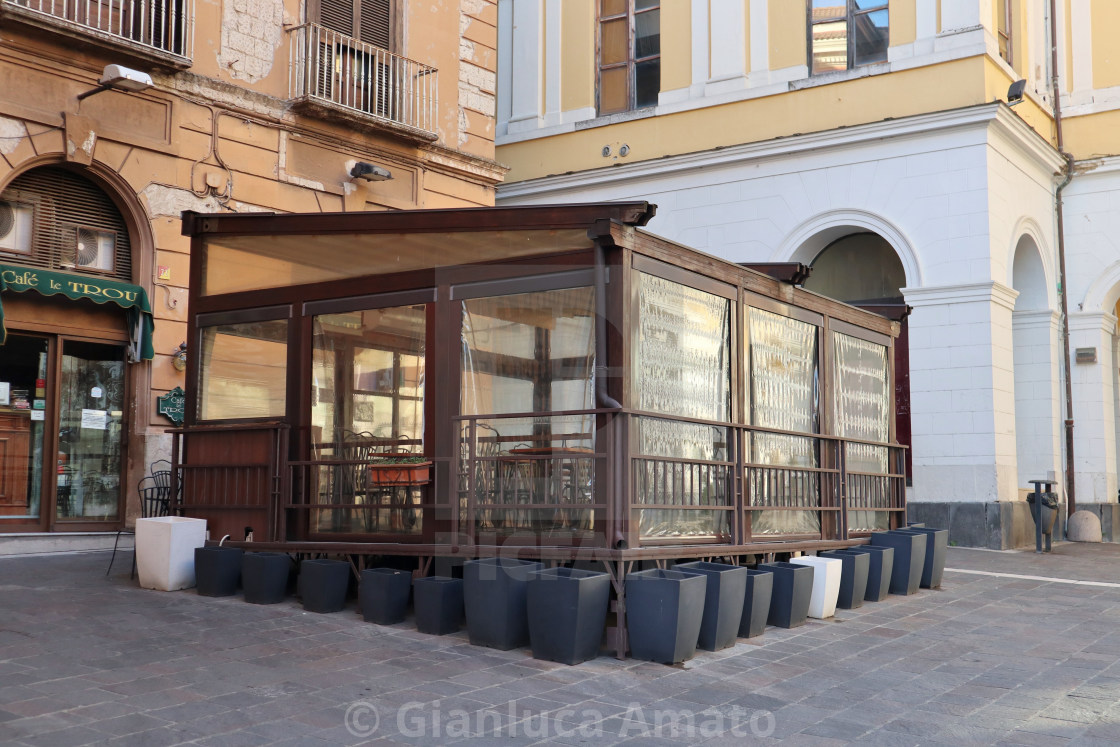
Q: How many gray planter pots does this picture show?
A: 15